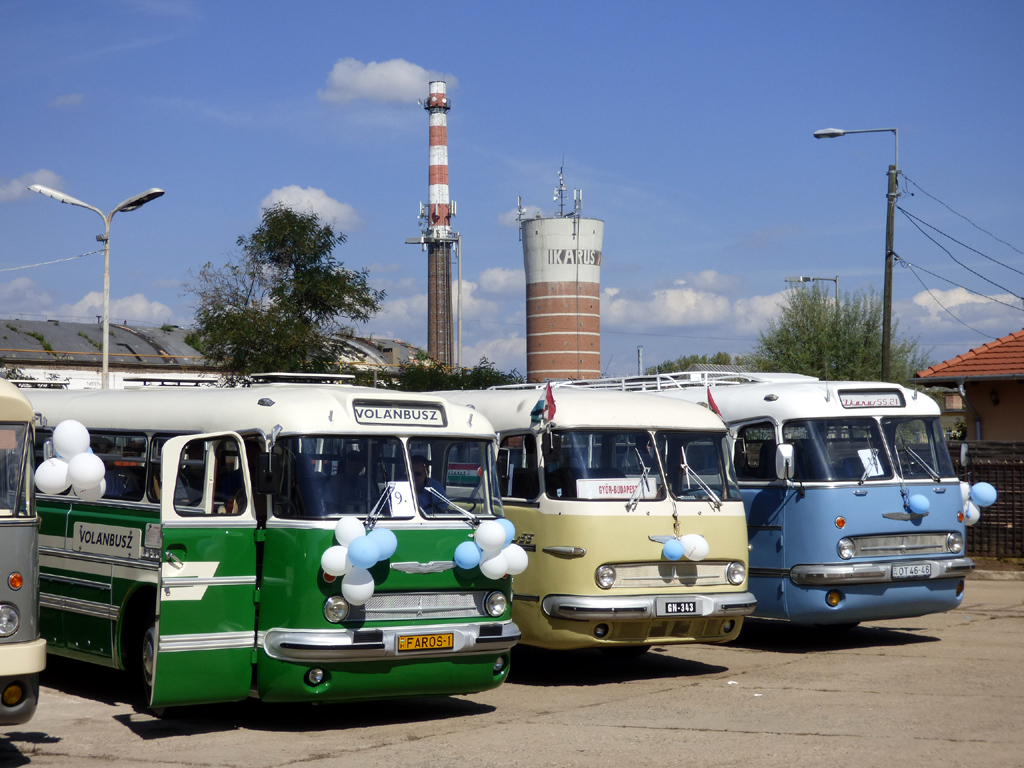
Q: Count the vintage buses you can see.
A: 4